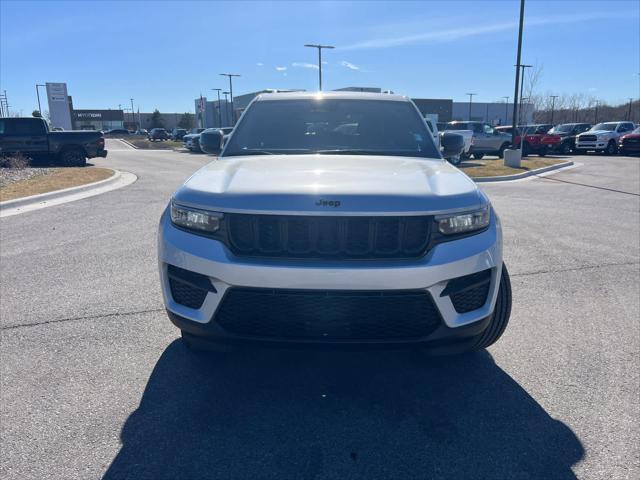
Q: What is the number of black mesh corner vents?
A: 2